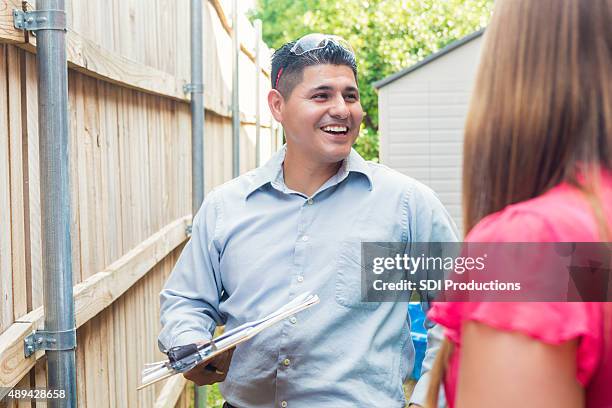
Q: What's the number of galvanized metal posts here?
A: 4